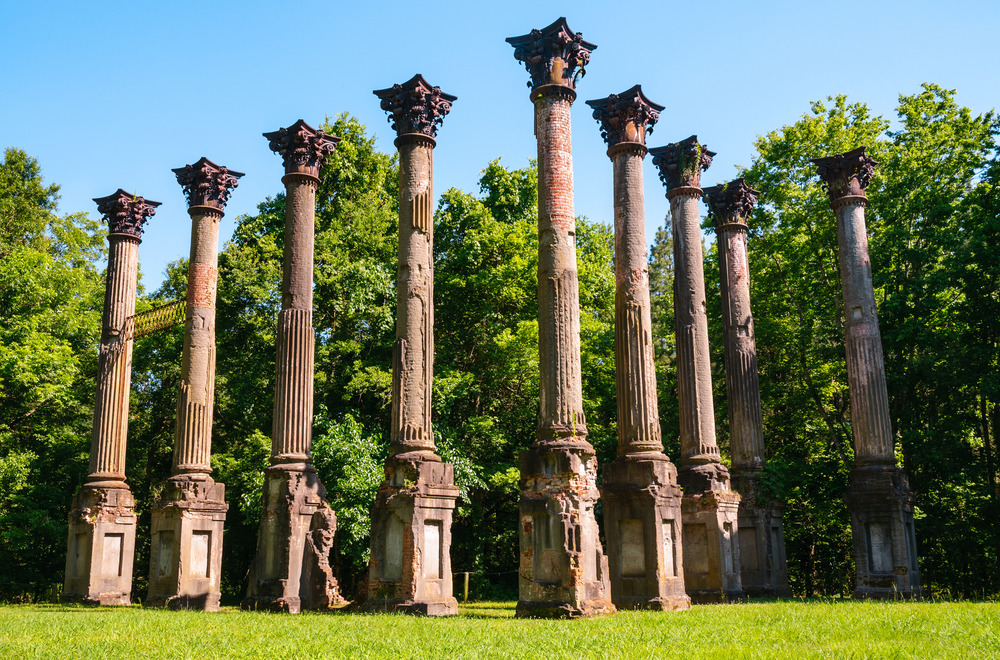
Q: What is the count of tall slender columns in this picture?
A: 9